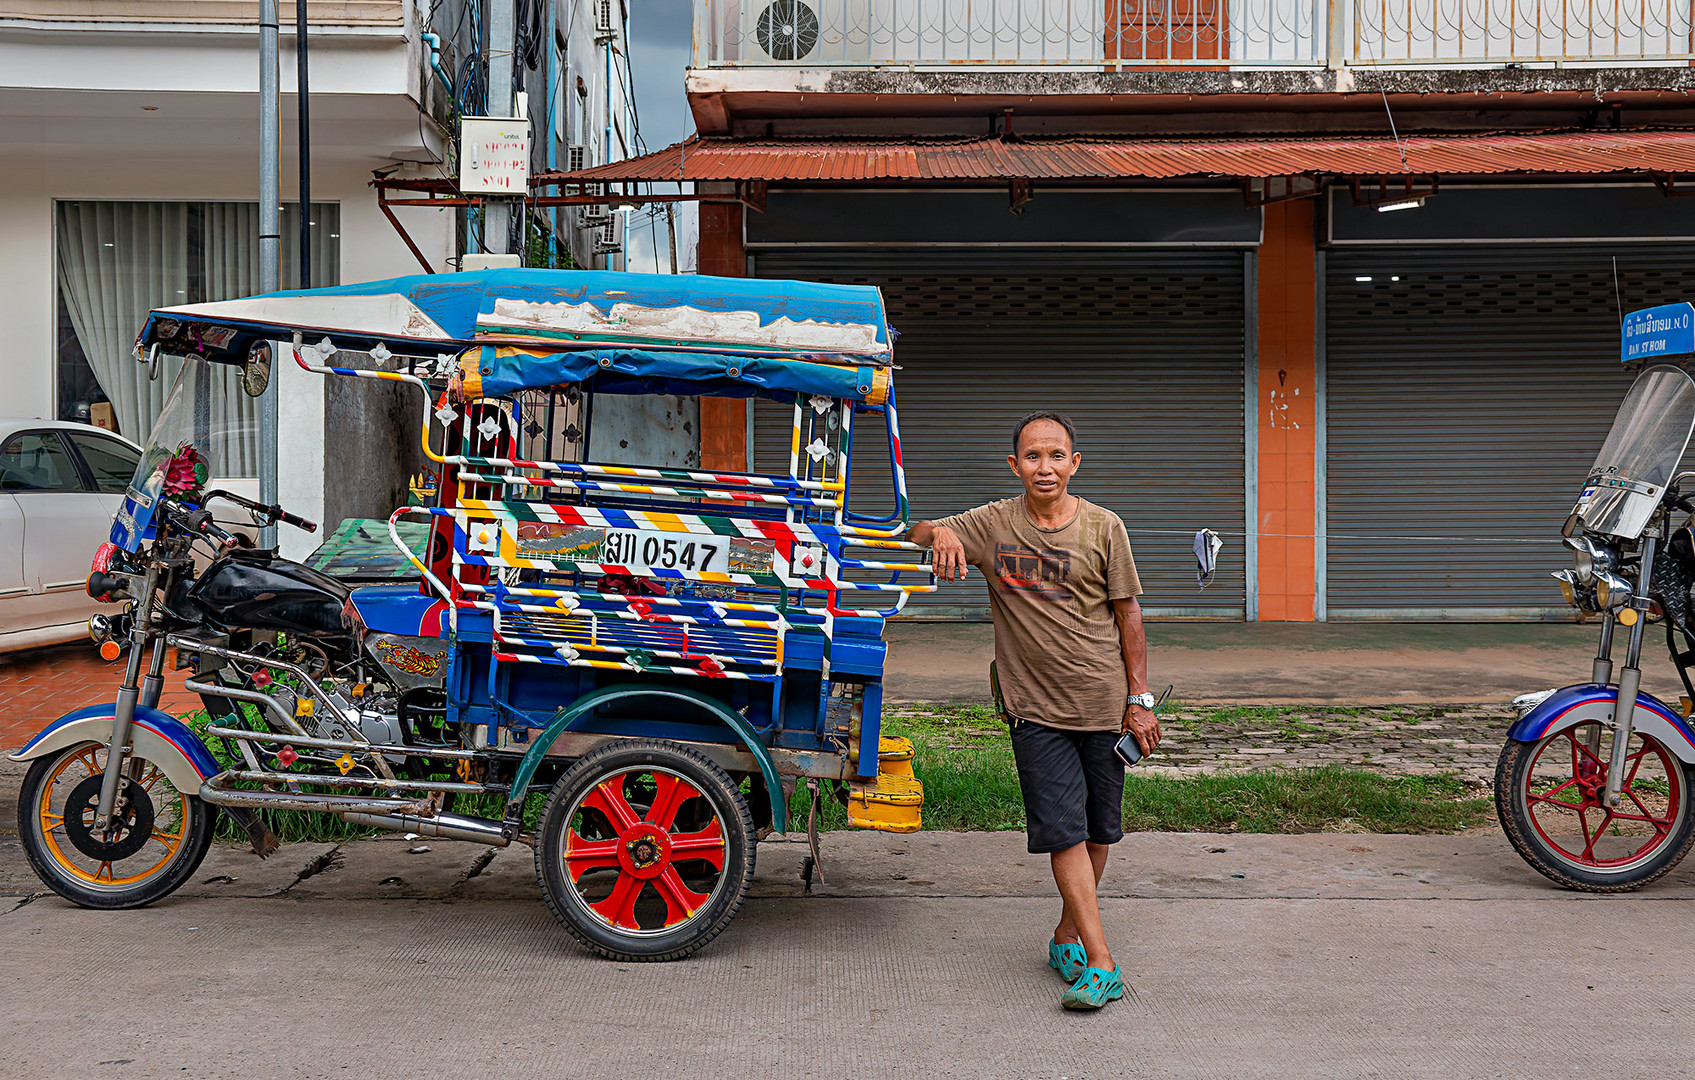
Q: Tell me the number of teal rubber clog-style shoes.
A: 2